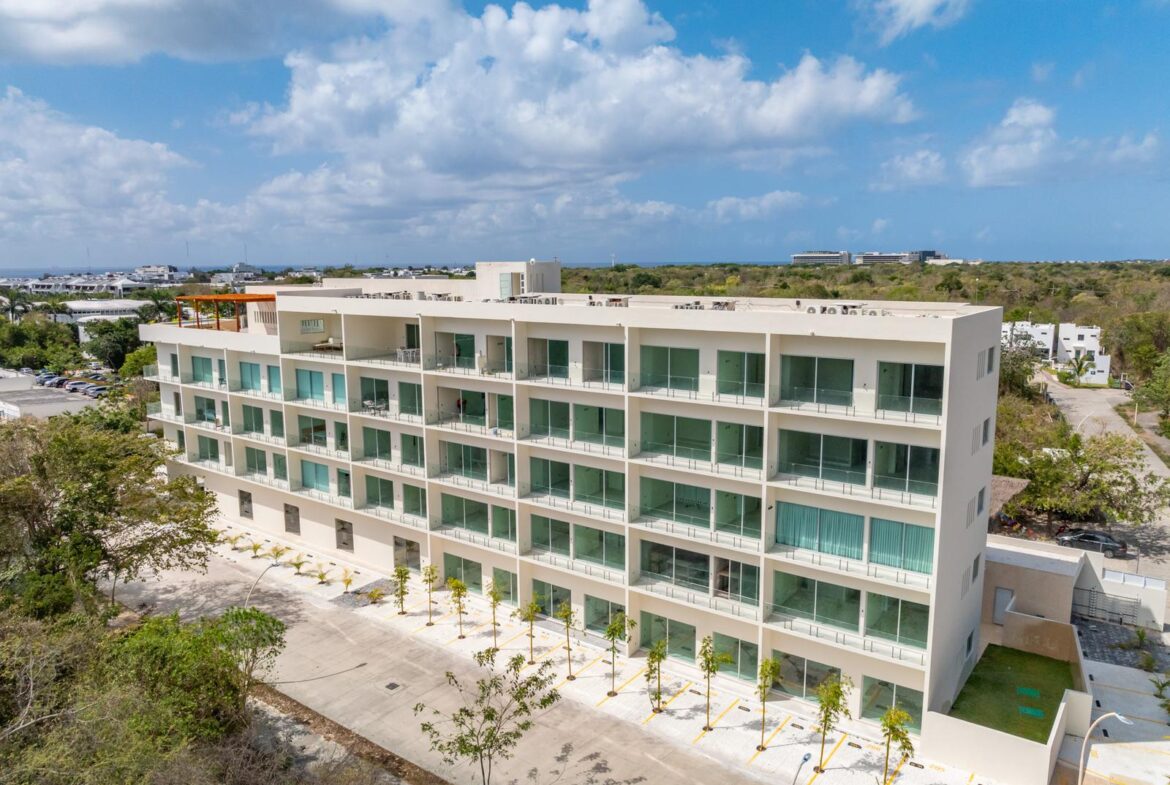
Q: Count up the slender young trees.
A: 12